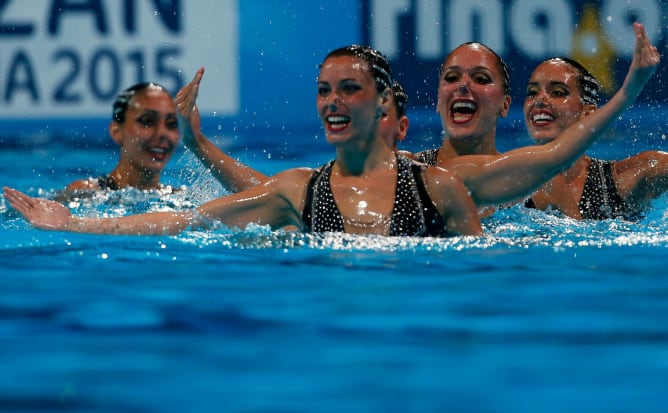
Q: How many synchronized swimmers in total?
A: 5